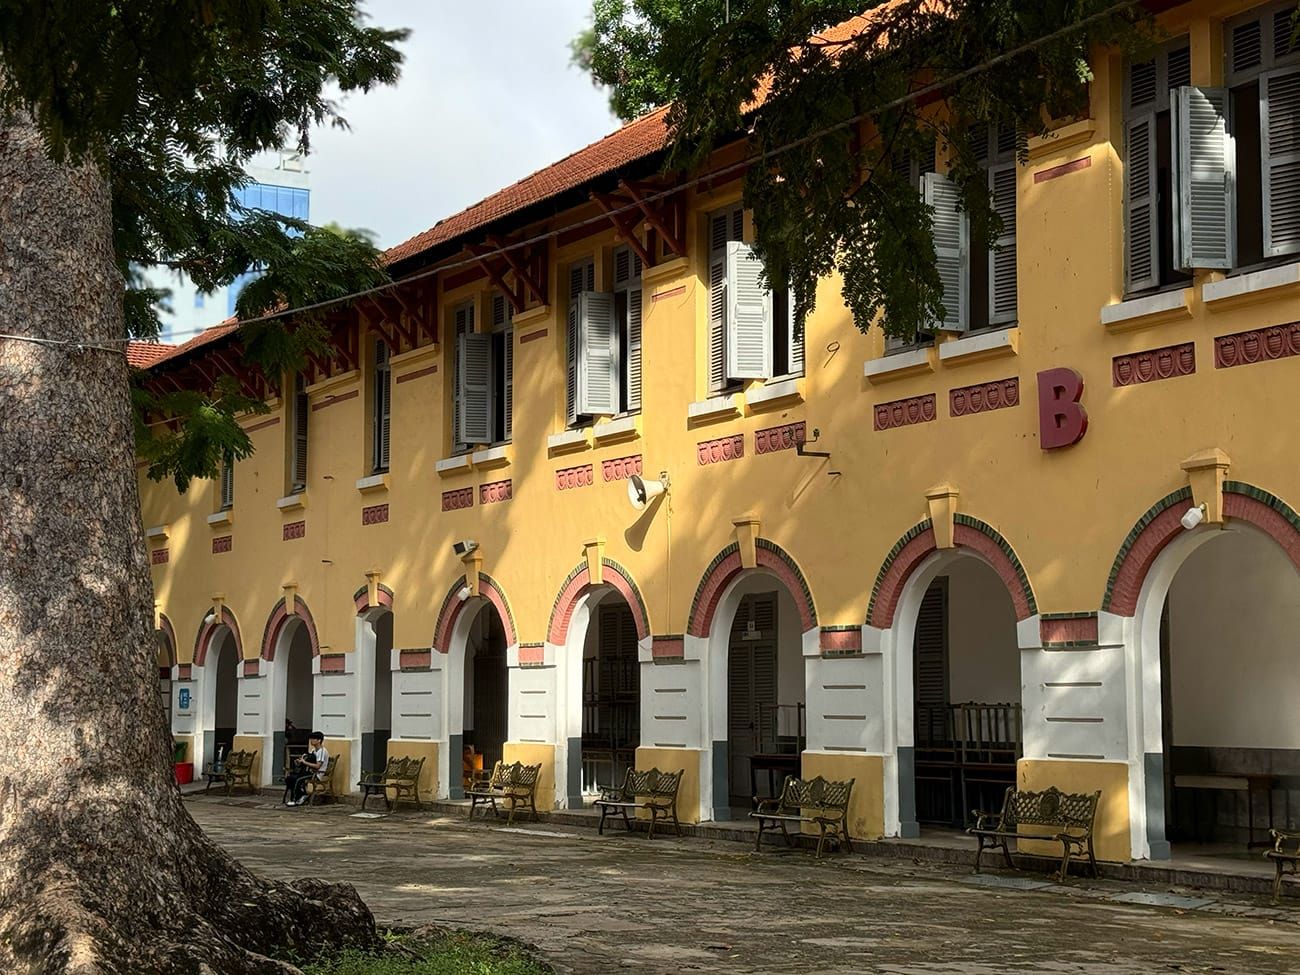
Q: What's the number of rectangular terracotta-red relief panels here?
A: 14